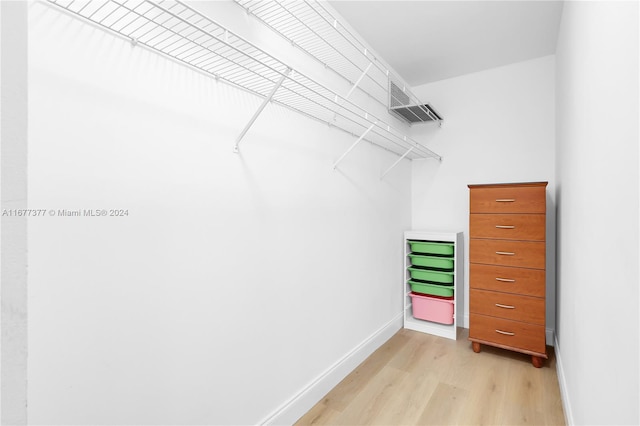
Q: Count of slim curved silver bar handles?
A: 6